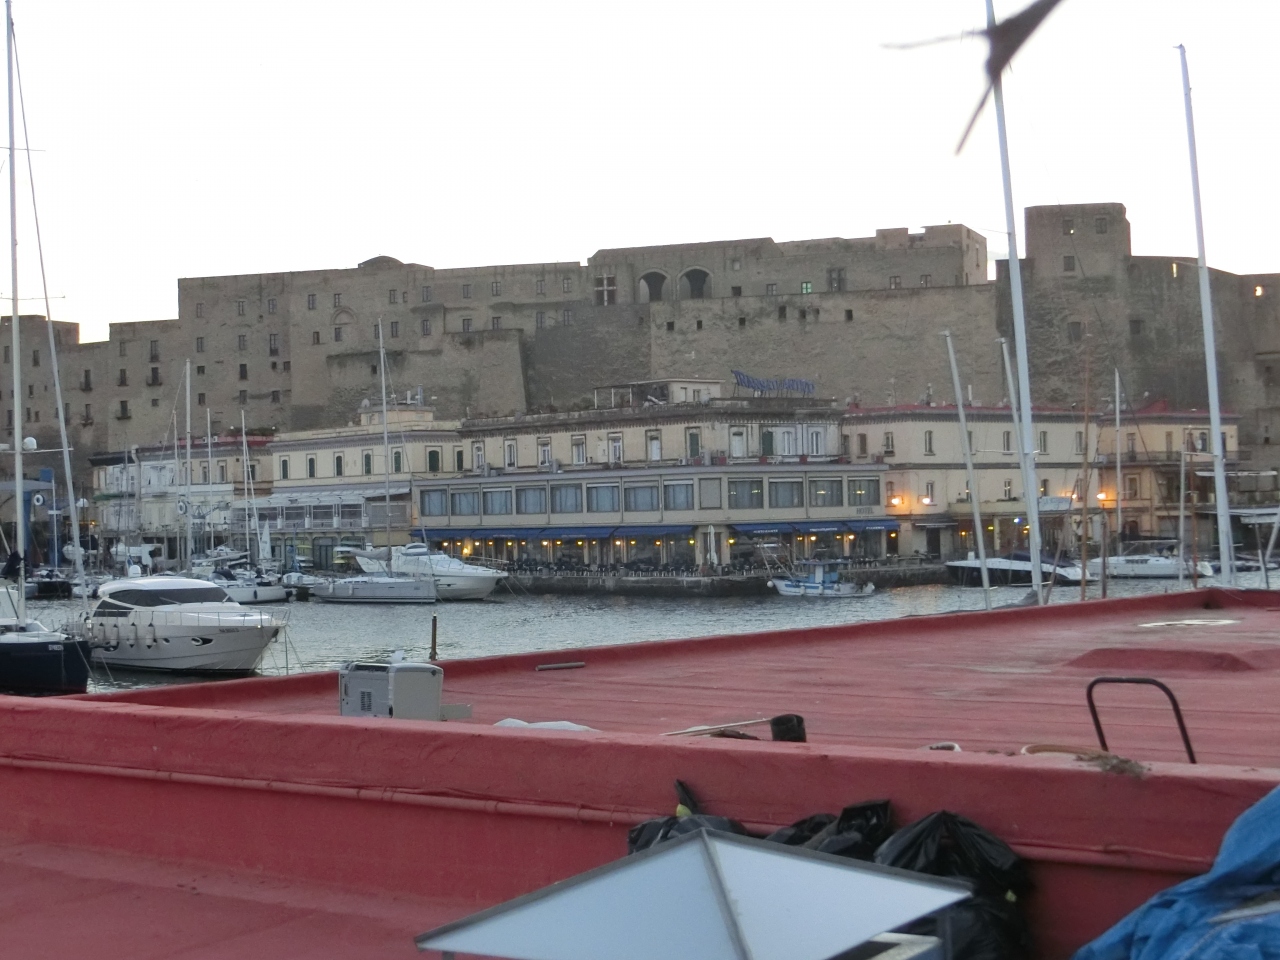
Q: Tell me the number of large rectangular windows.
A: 12